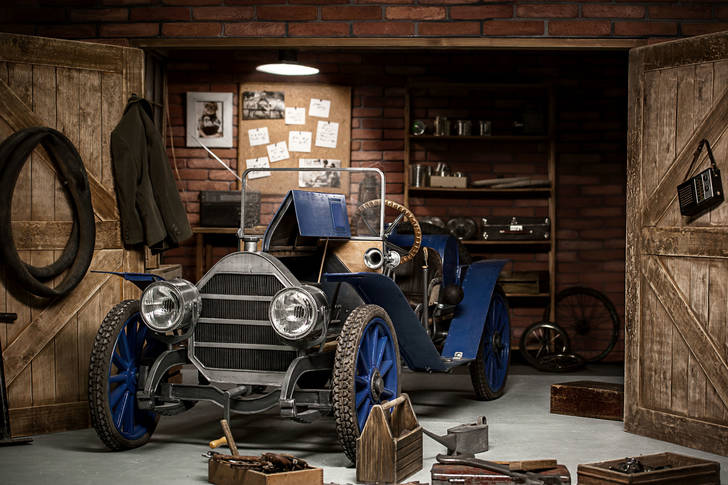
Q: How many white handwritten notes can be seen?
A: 7